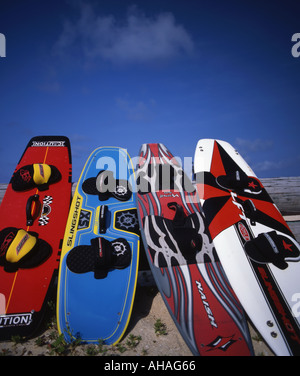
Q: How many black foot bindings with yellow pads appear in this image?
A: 2